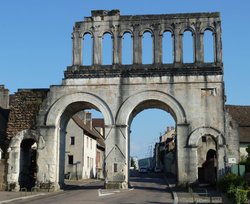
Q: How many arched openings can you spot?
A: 11